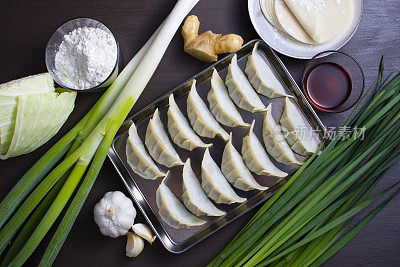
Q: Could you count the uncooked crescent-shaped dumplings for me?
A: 14